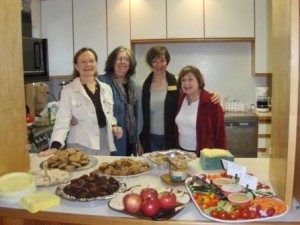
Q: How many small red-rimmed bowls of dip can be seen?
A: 3